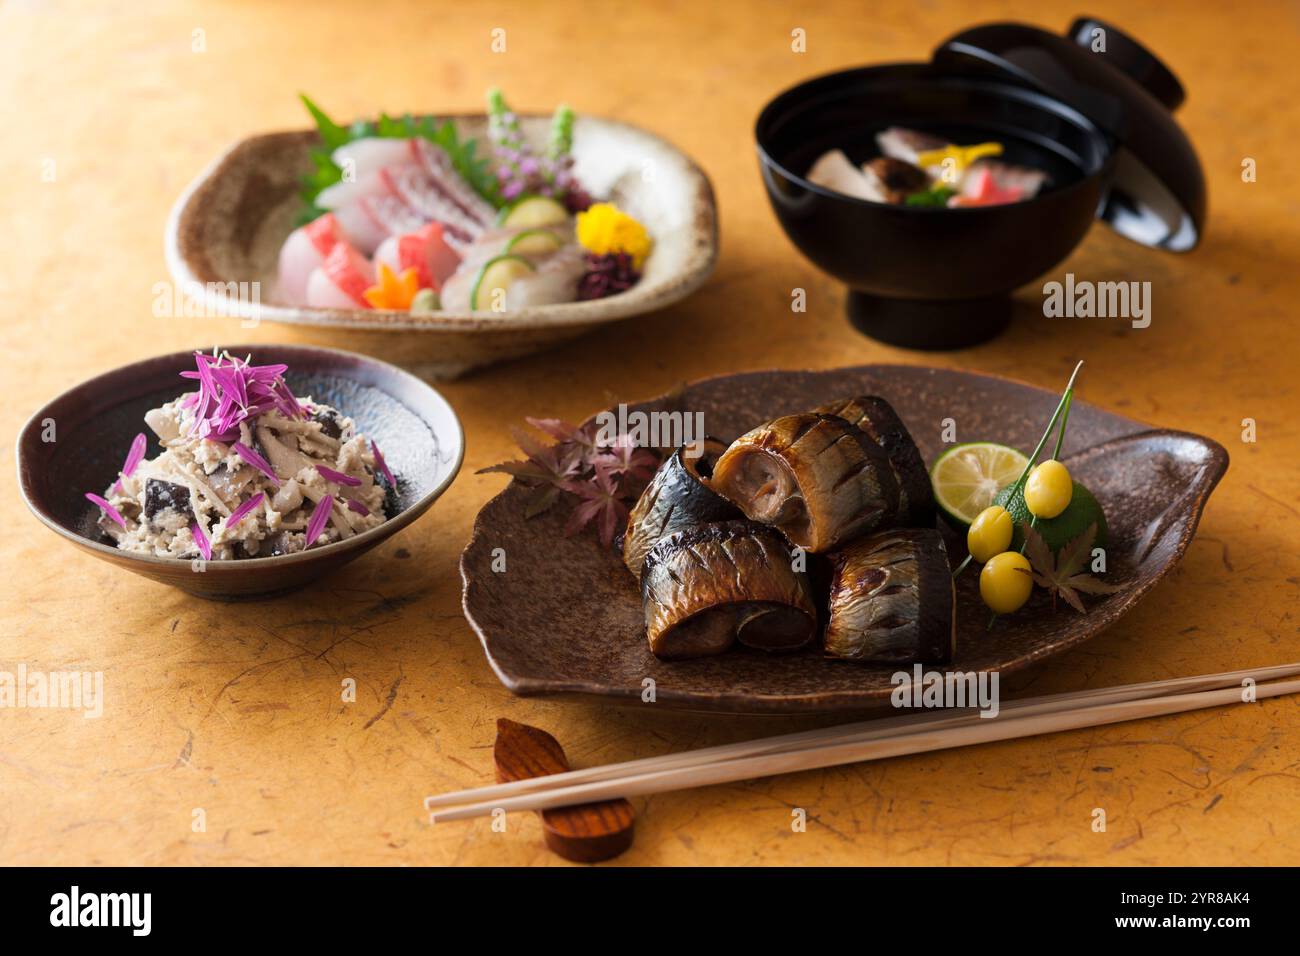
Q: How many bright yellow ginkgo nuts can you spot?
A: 3